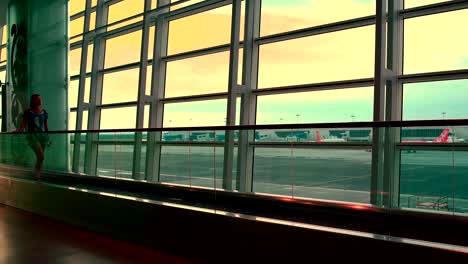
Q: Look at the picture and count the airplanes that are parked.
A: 2